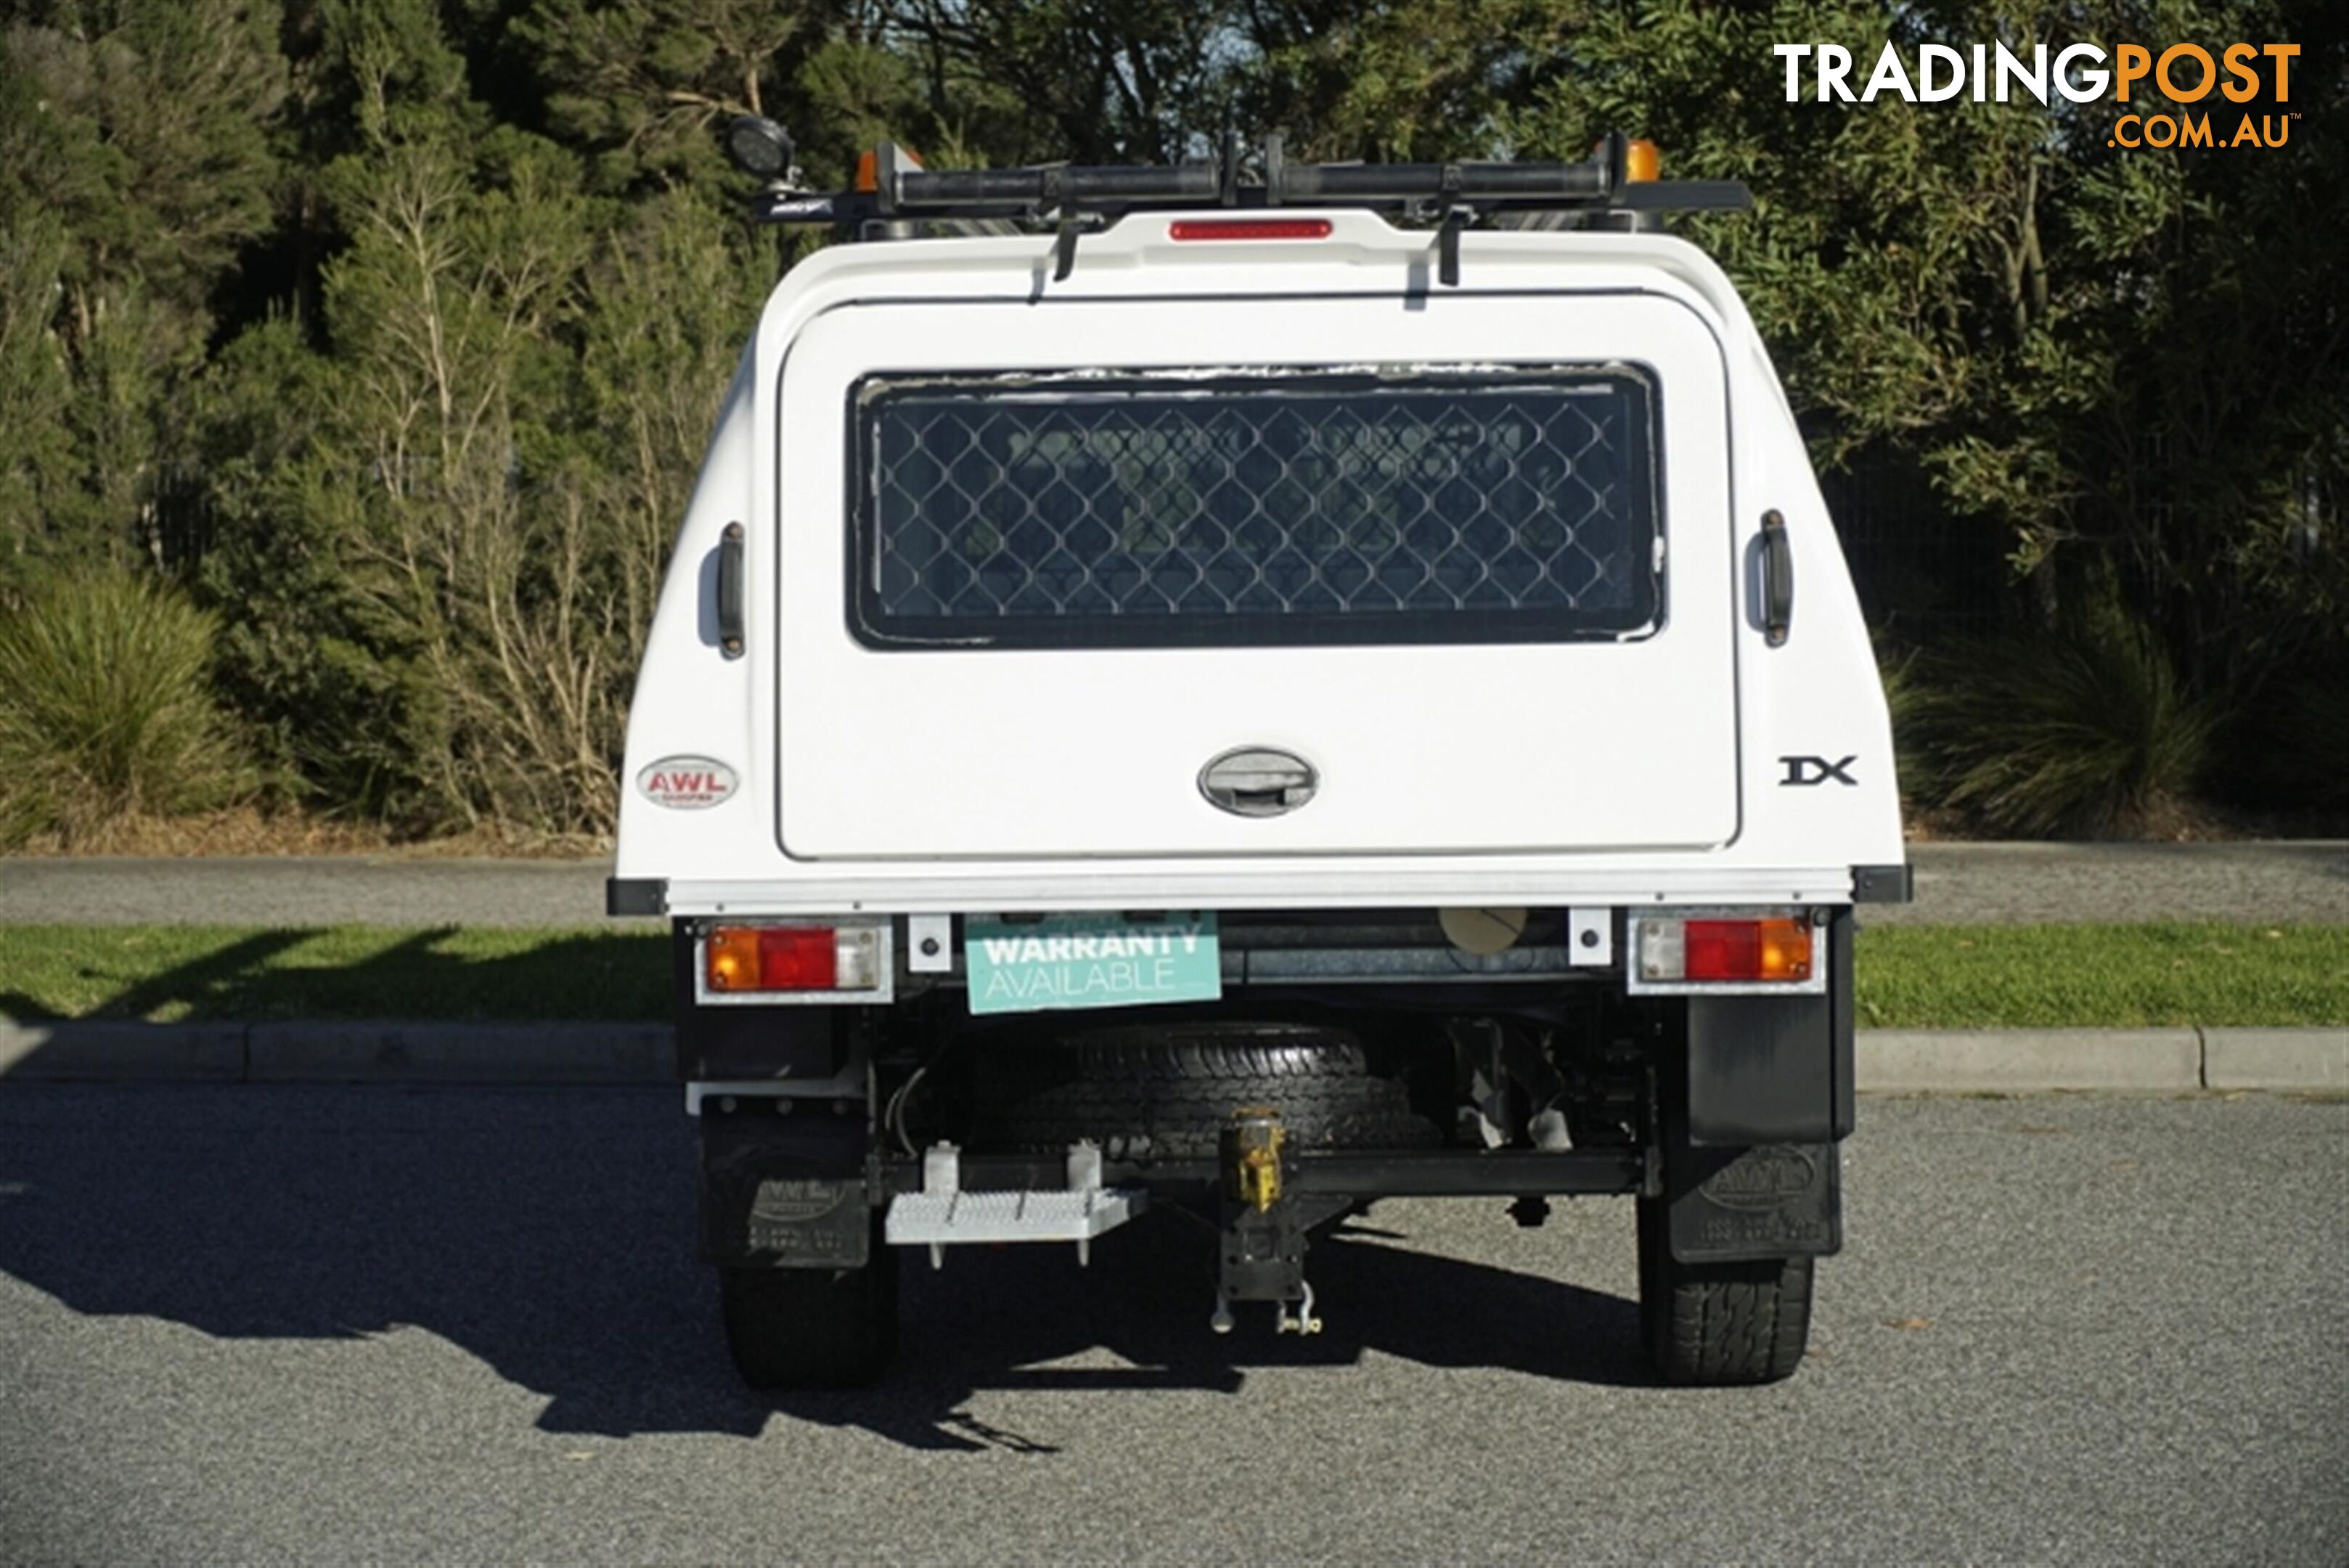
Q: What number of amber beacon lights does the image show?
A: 2